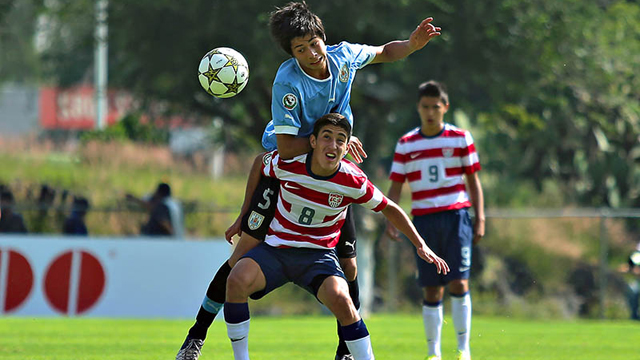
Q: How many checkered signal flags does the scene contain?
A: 0